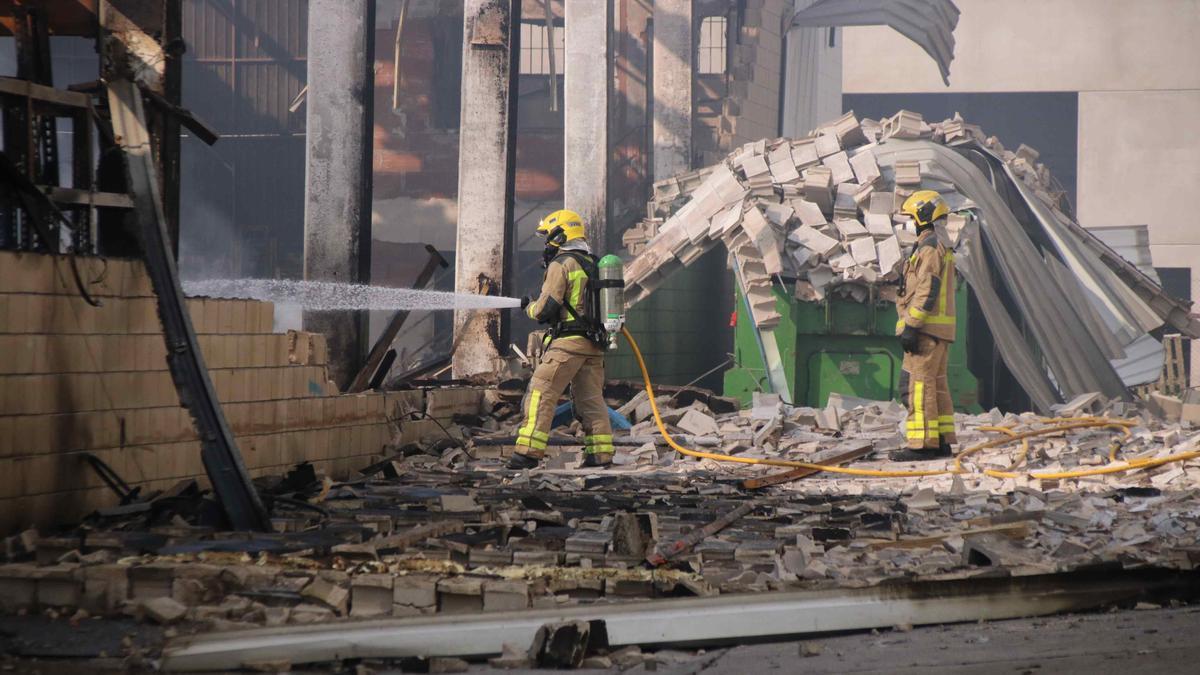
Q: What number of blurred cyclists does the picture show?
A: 0